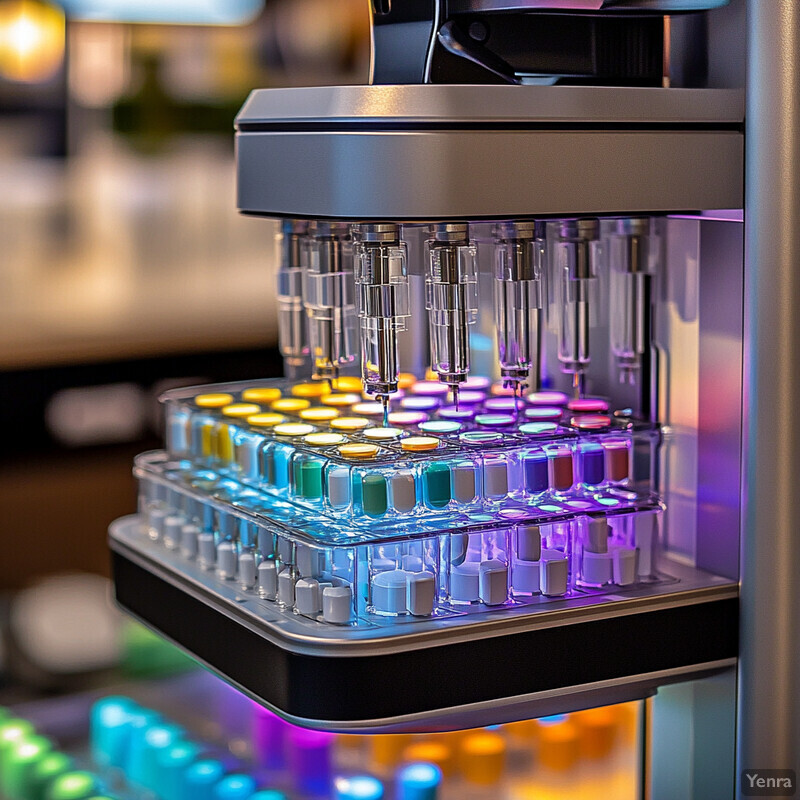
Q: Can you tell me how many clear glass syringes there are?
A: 7